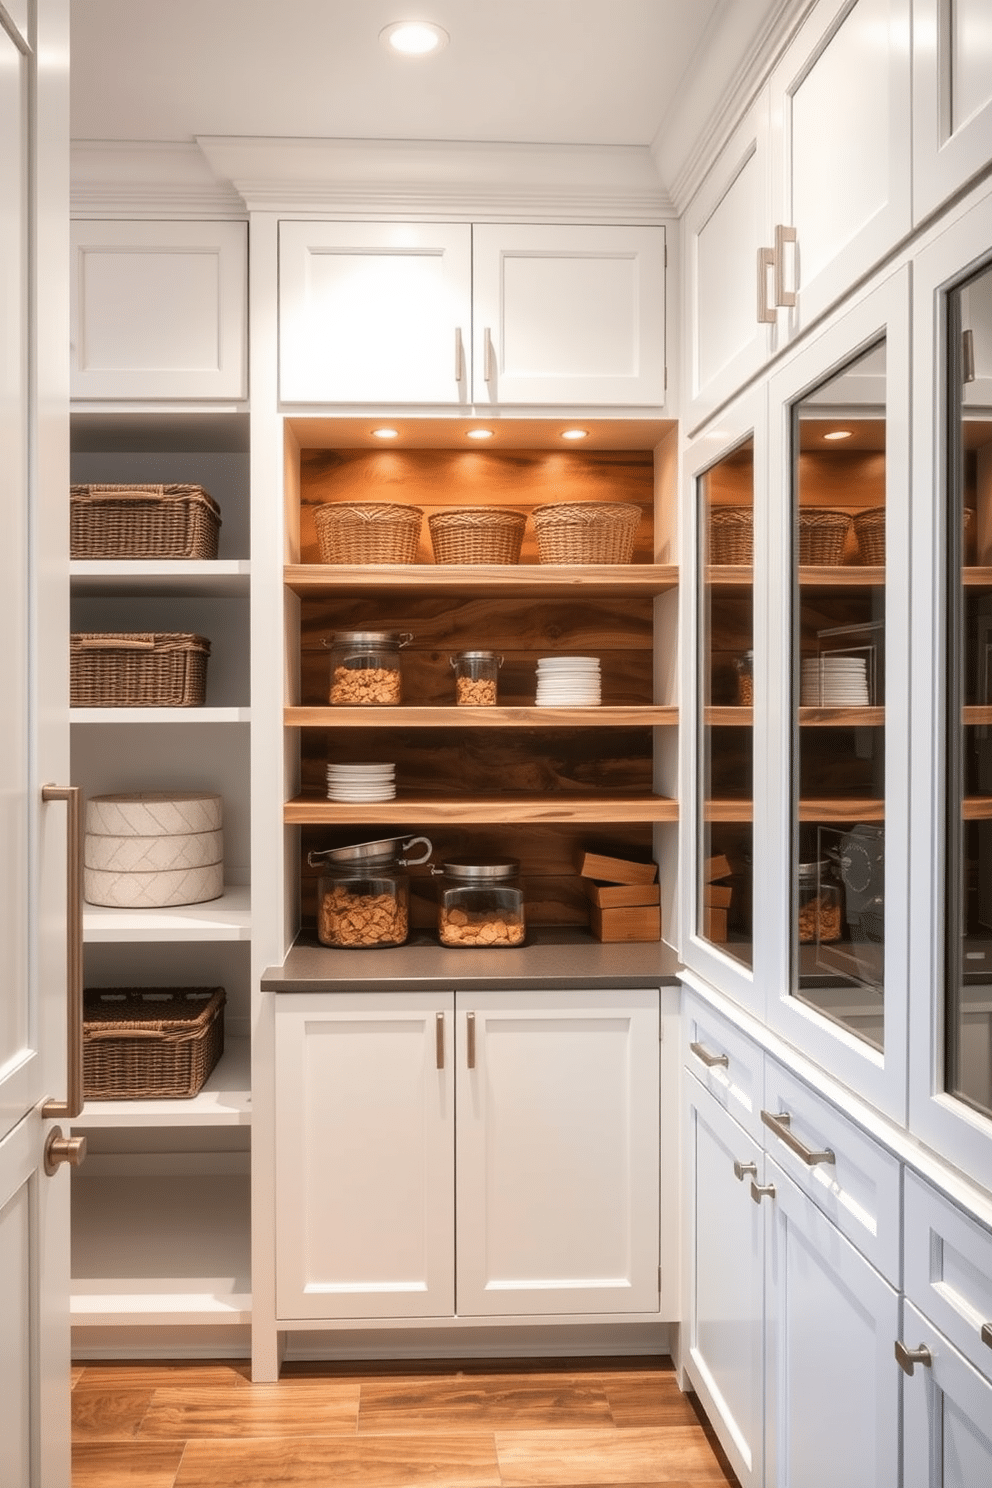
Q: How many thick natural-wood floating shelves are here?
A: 3